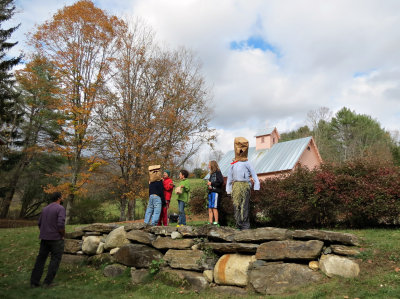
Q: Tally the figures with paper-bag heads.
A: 2